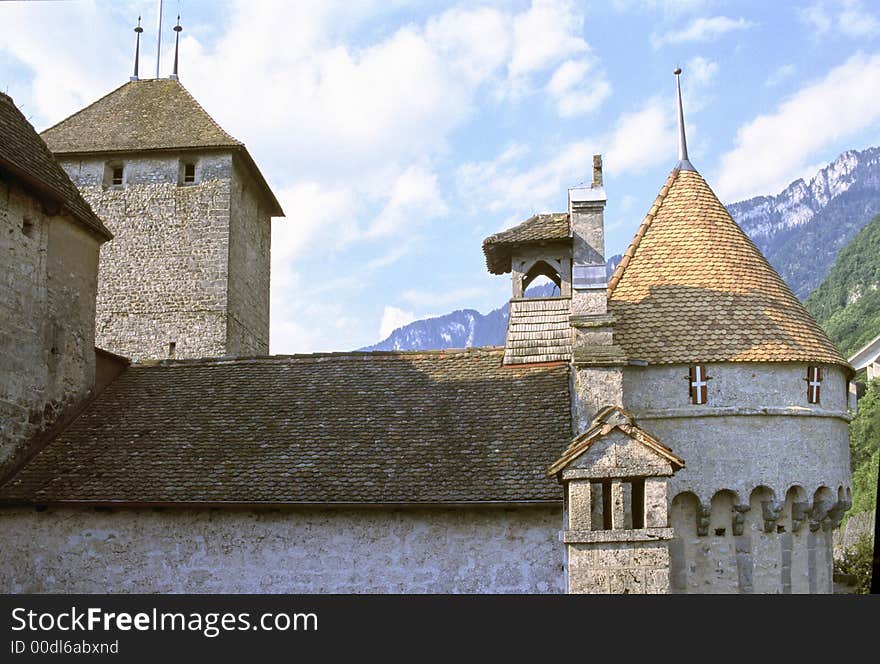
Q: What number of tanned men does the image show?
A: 0